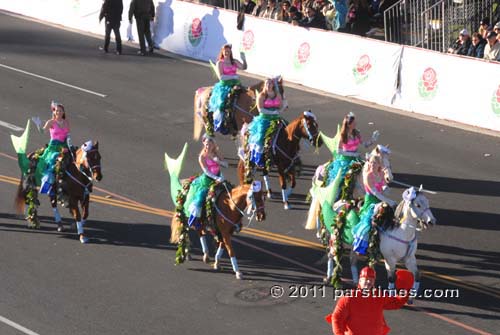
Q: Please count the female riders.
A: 6